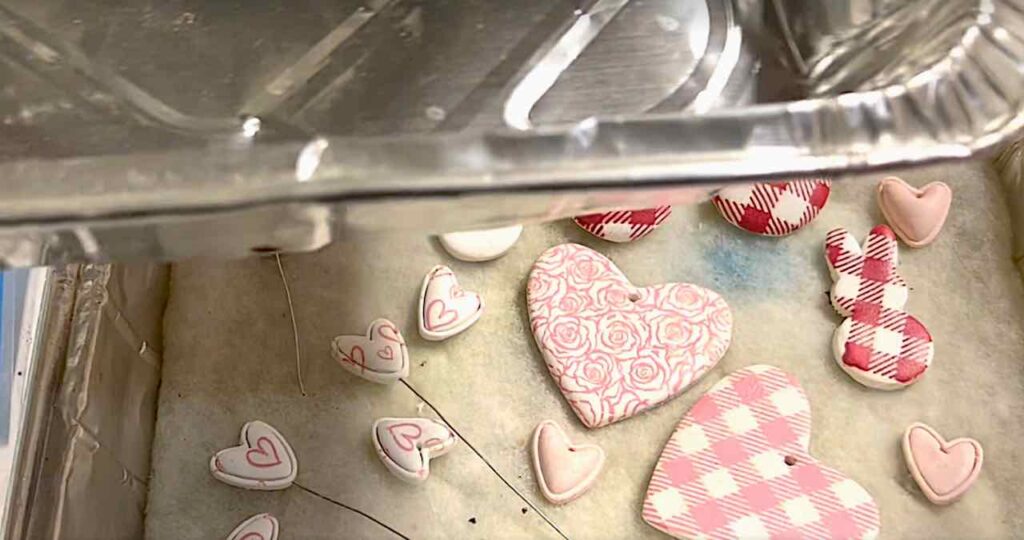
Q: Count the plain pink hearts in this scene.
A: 3